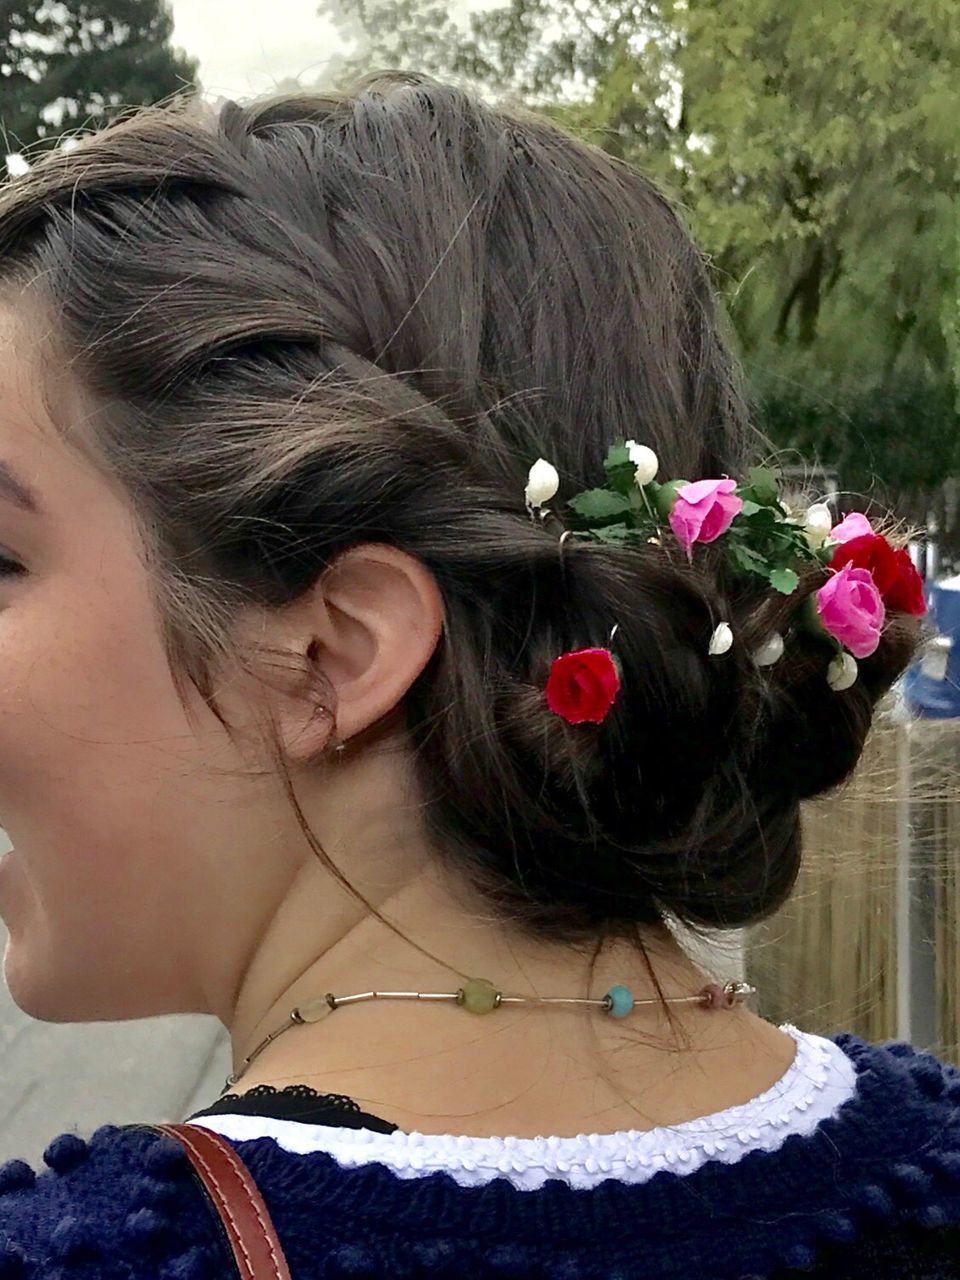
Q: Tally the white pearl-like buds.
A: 6